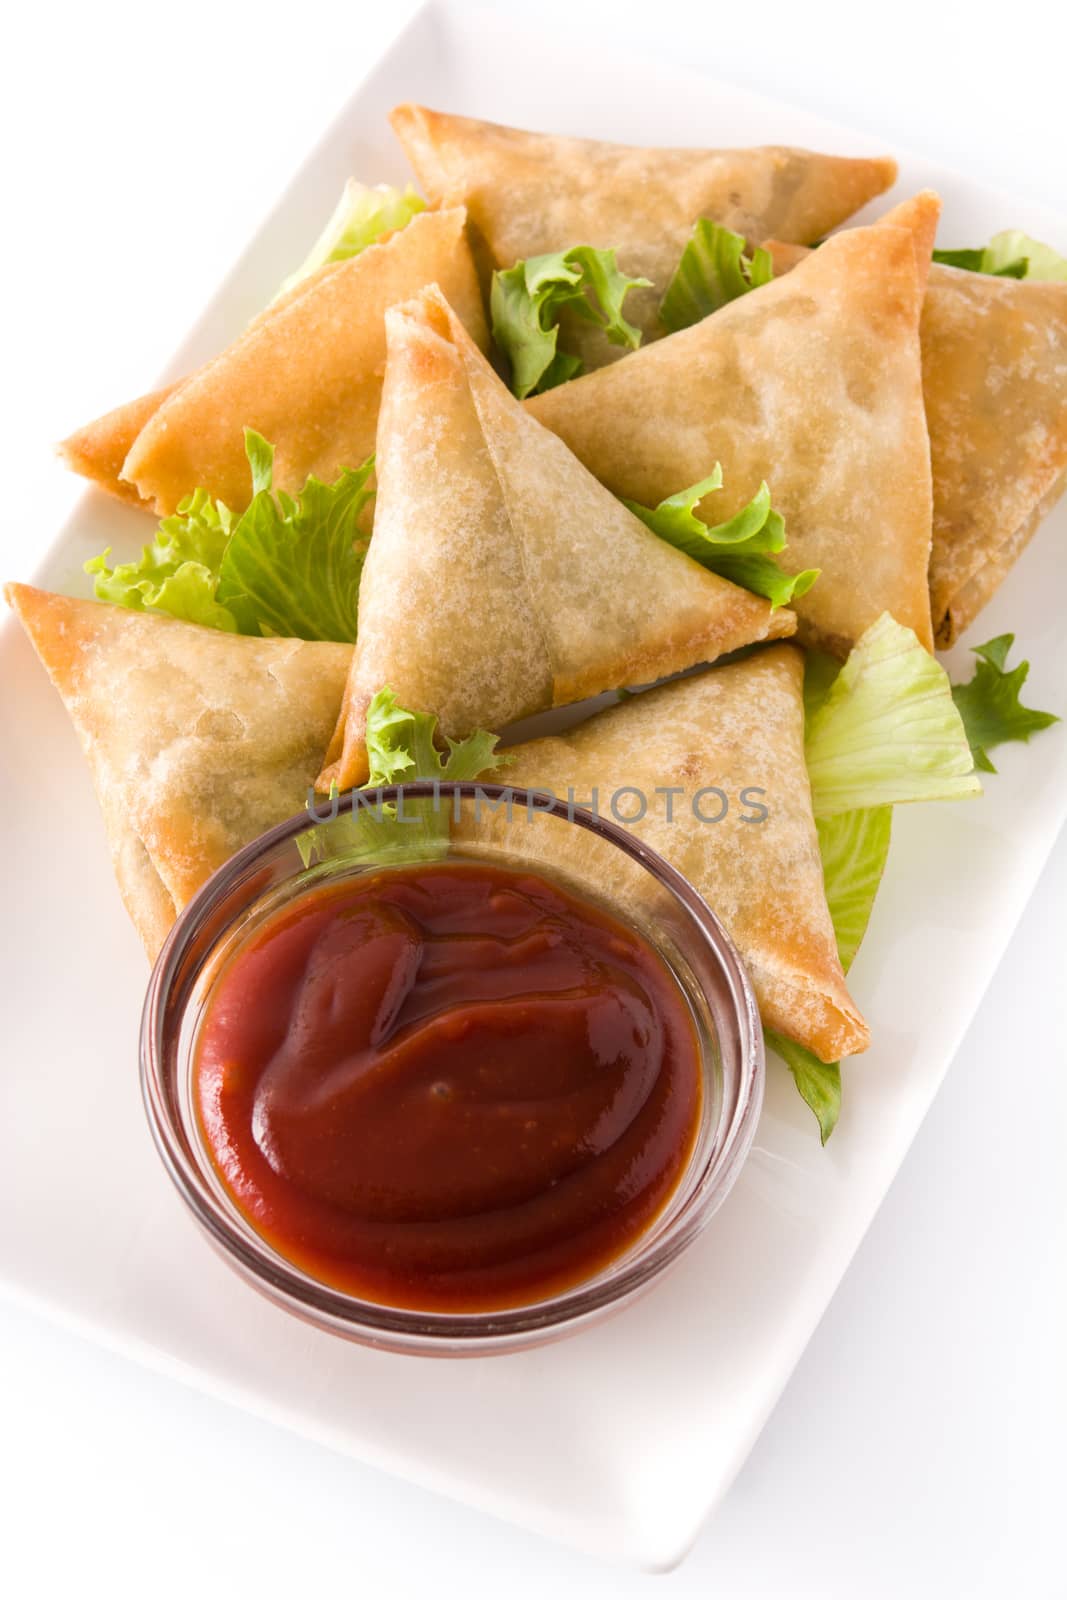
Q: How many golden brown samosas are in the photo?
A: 7